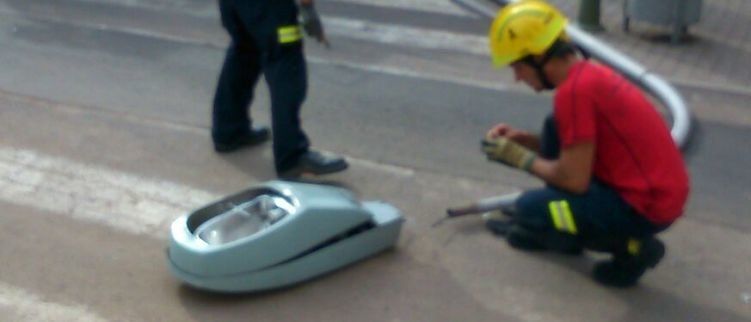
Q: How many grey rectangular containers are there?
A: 1